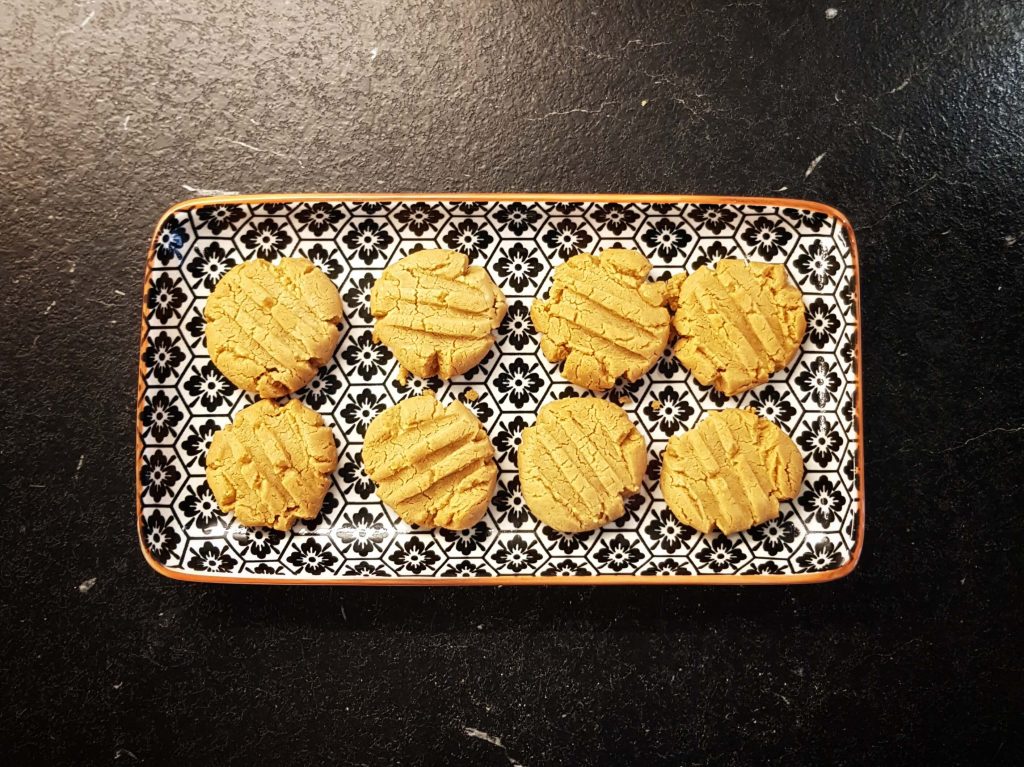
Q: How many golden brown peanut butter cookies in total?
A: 8